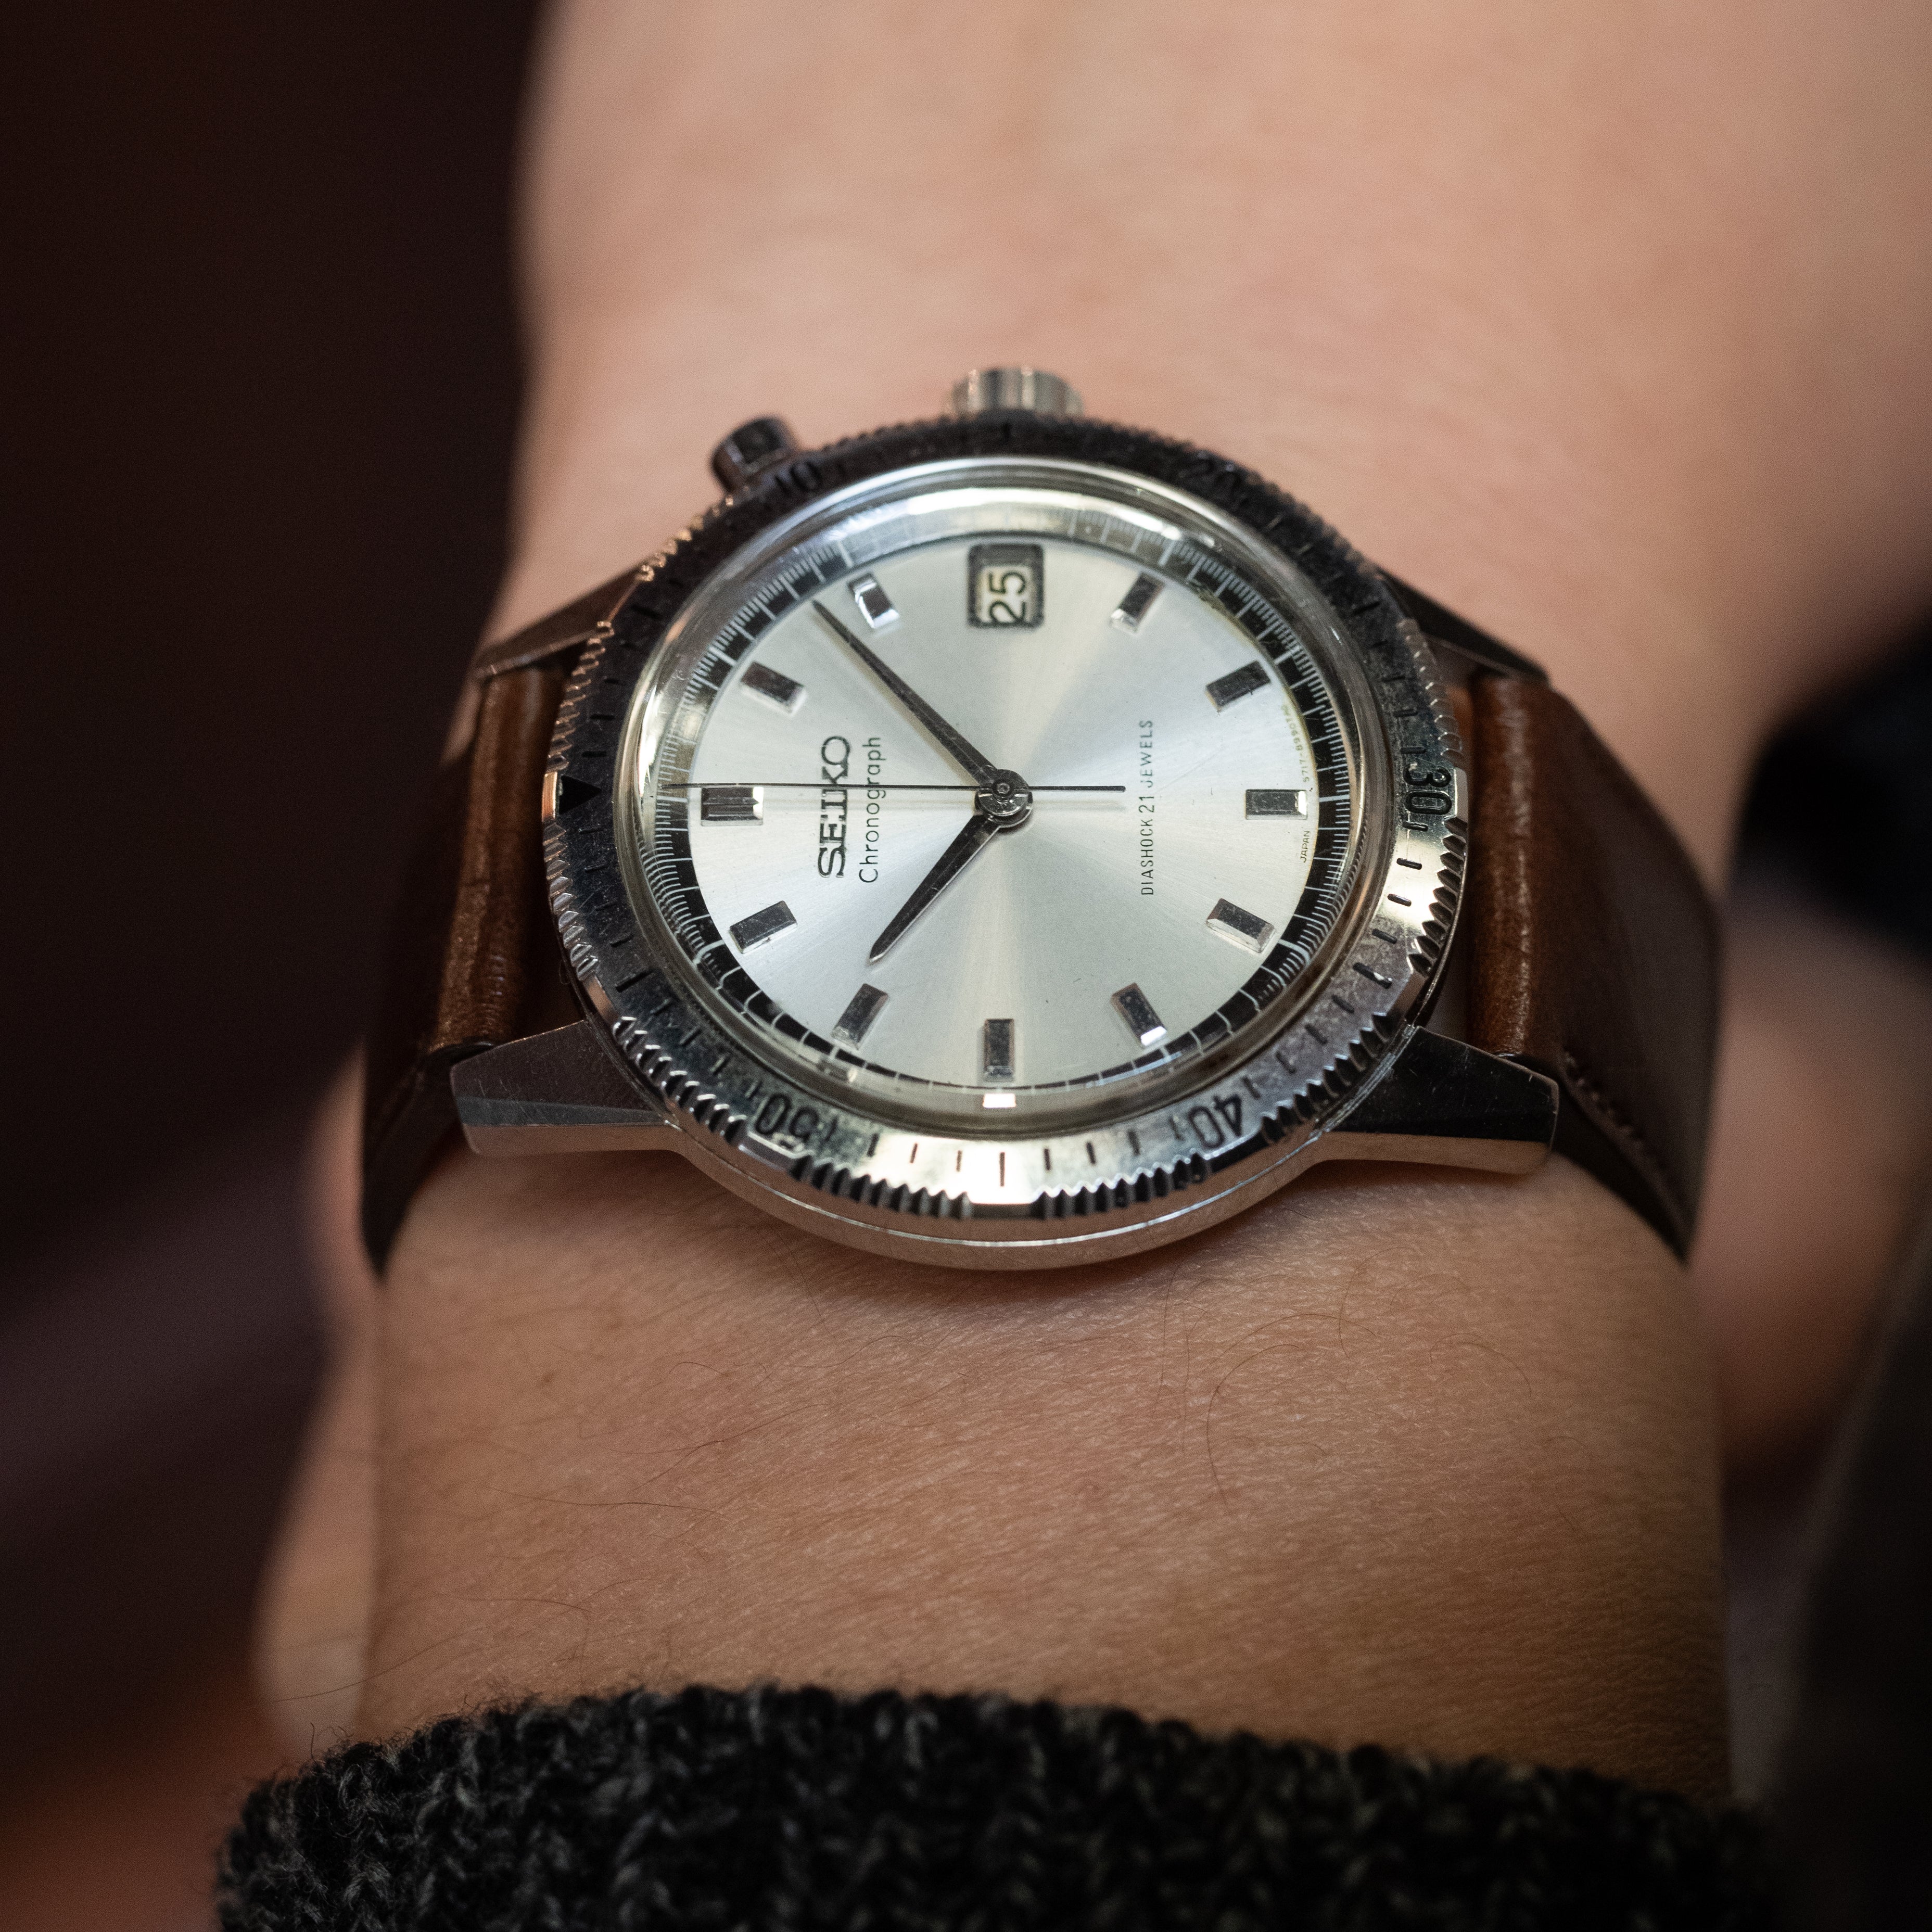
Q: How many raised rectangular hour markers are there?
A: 11